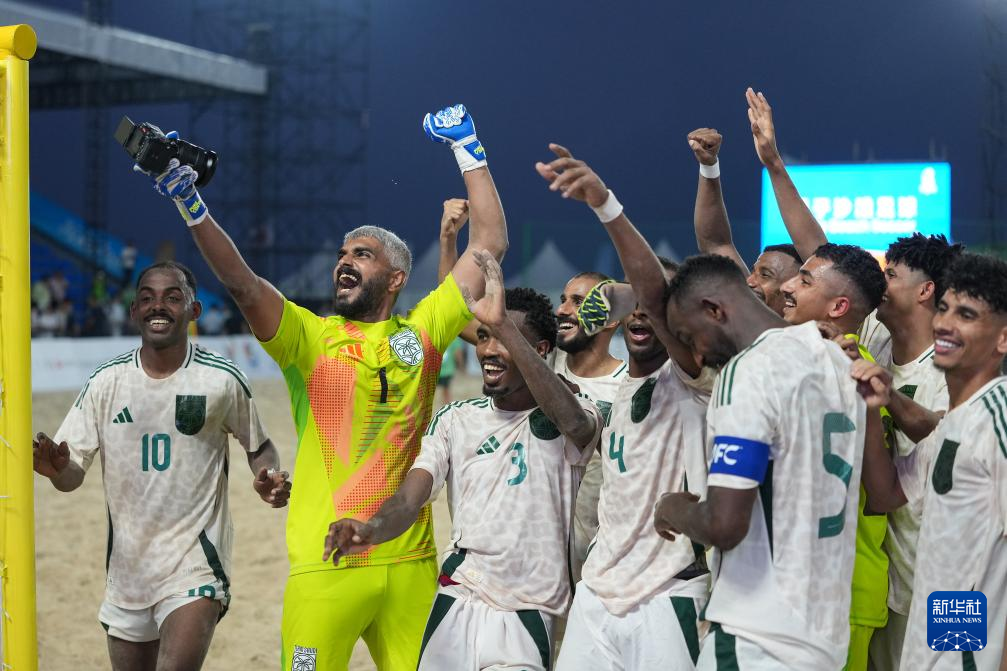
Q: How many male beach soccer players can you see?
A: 10